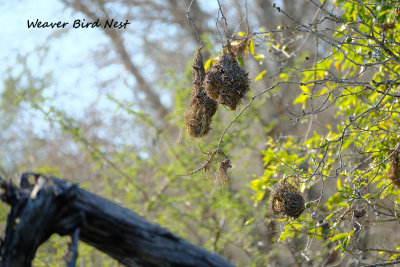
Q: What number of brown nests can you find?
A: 4